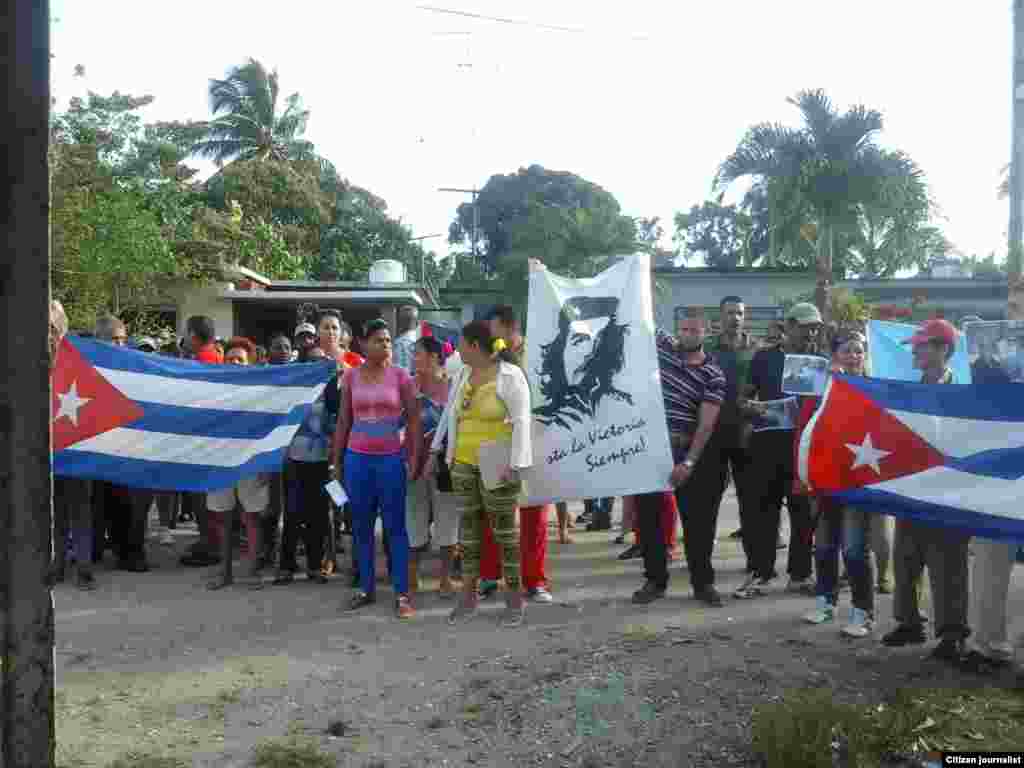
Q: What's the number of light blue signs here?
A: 1